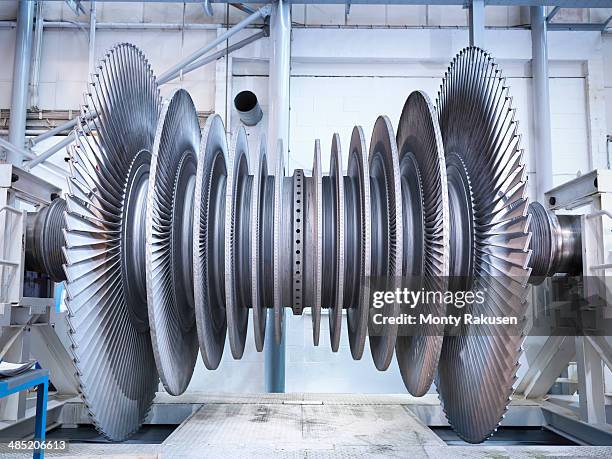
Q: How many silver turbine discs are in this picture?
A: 12